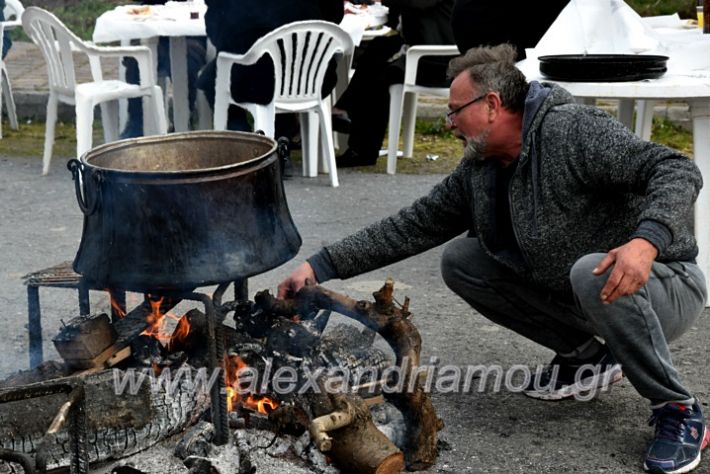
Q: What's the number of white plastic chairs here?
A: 4